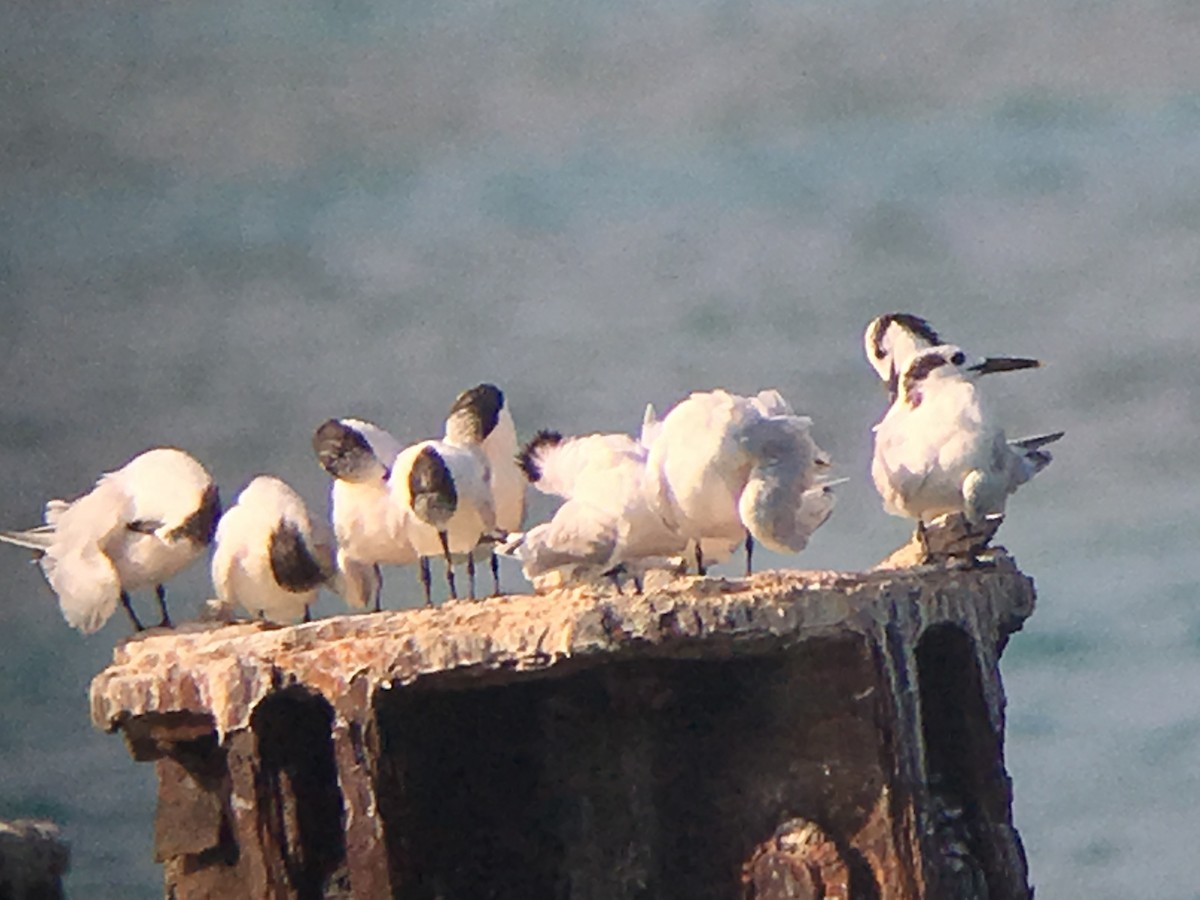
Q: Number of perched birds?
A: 9